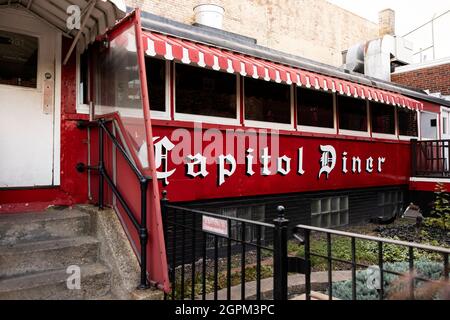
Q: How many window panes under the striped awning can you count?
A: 7